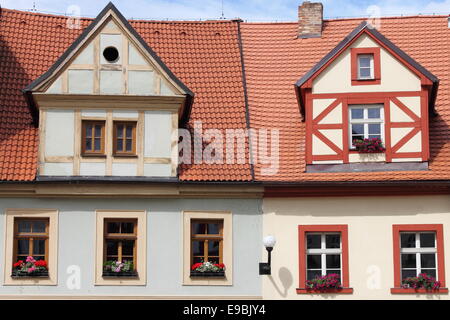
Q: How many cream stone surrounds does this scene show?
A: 3